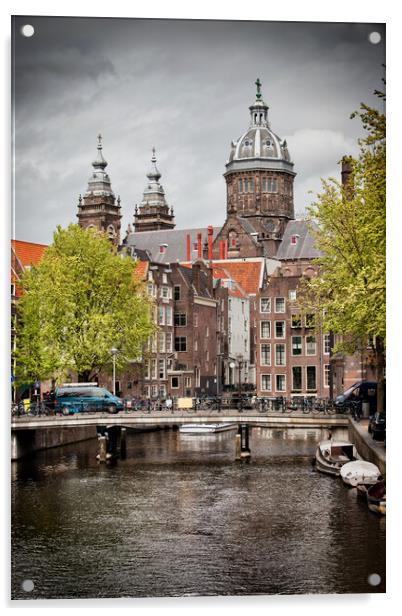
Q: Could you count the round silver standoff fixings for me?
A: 4